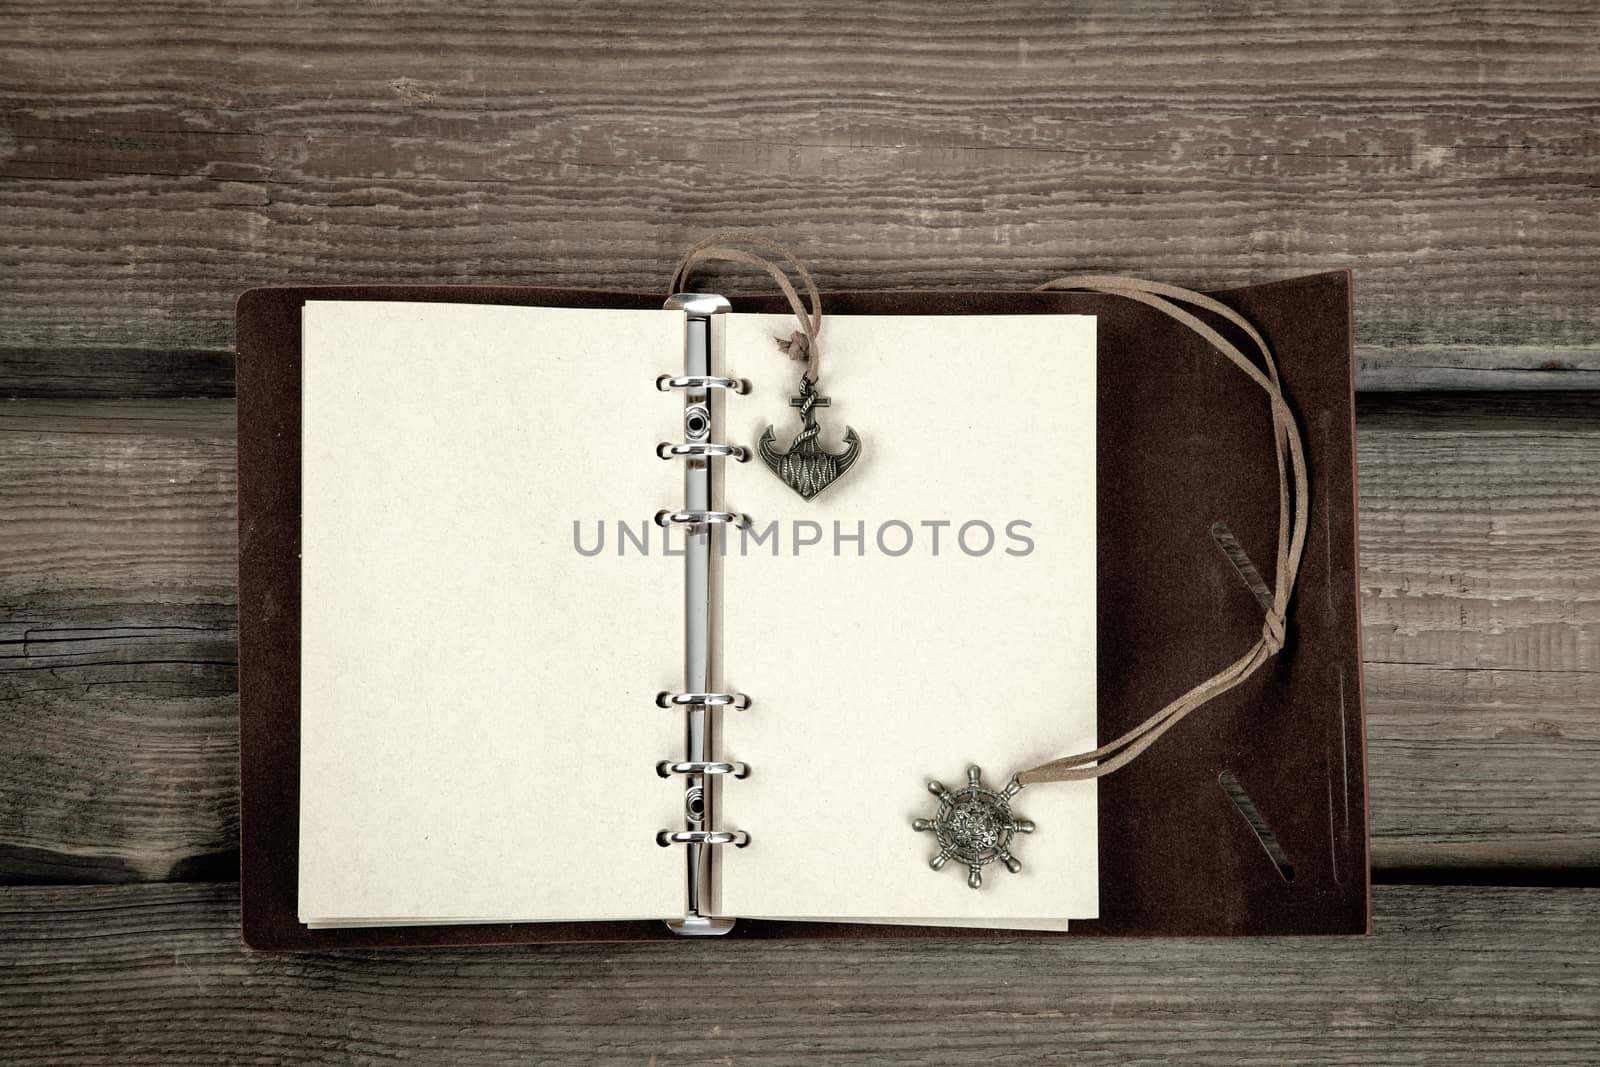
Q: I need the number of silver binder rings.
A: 6